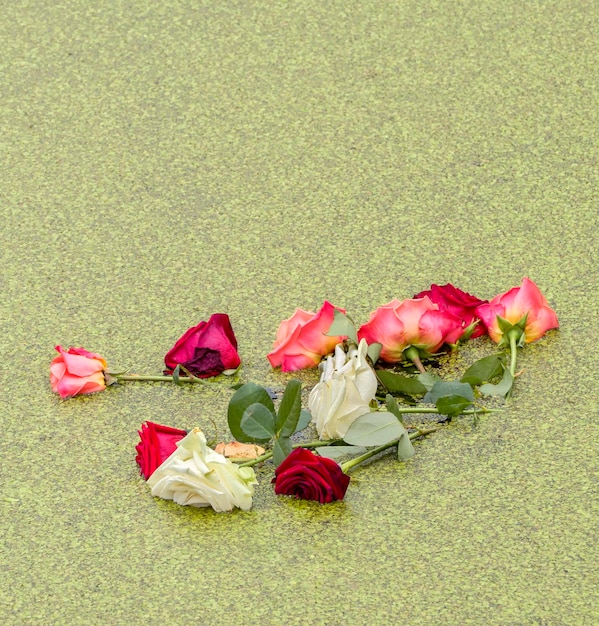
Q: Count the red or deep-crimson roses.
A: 4